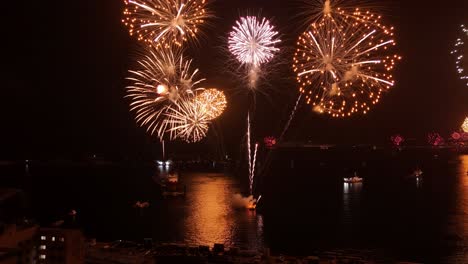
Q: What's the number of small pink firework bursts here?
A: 4